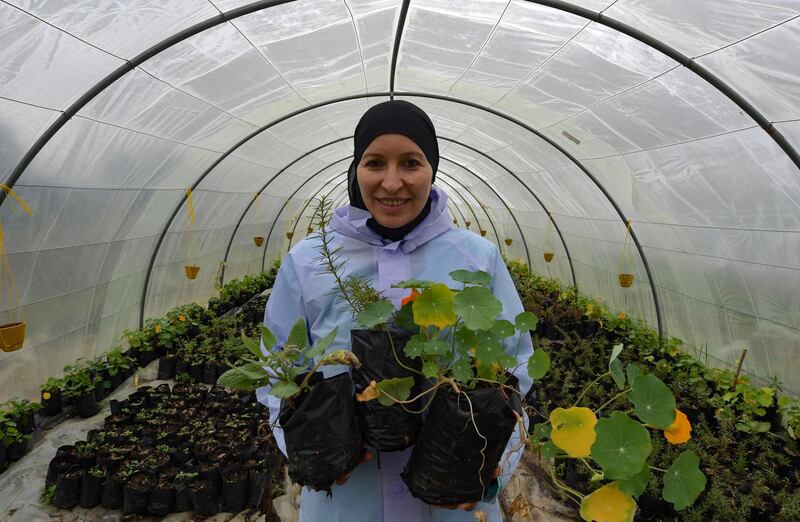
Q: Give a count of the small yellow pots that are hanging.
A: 11